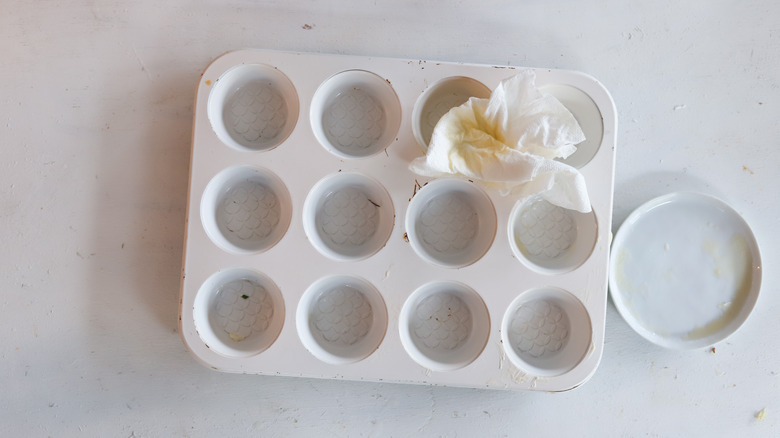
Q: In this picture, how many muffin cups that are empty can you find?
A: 12